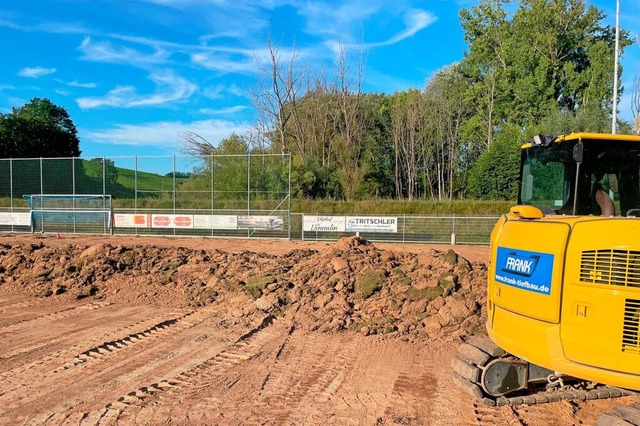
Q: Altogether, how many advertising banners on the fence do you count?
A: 7